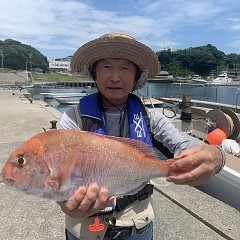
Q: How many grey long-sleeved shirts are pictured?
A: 1